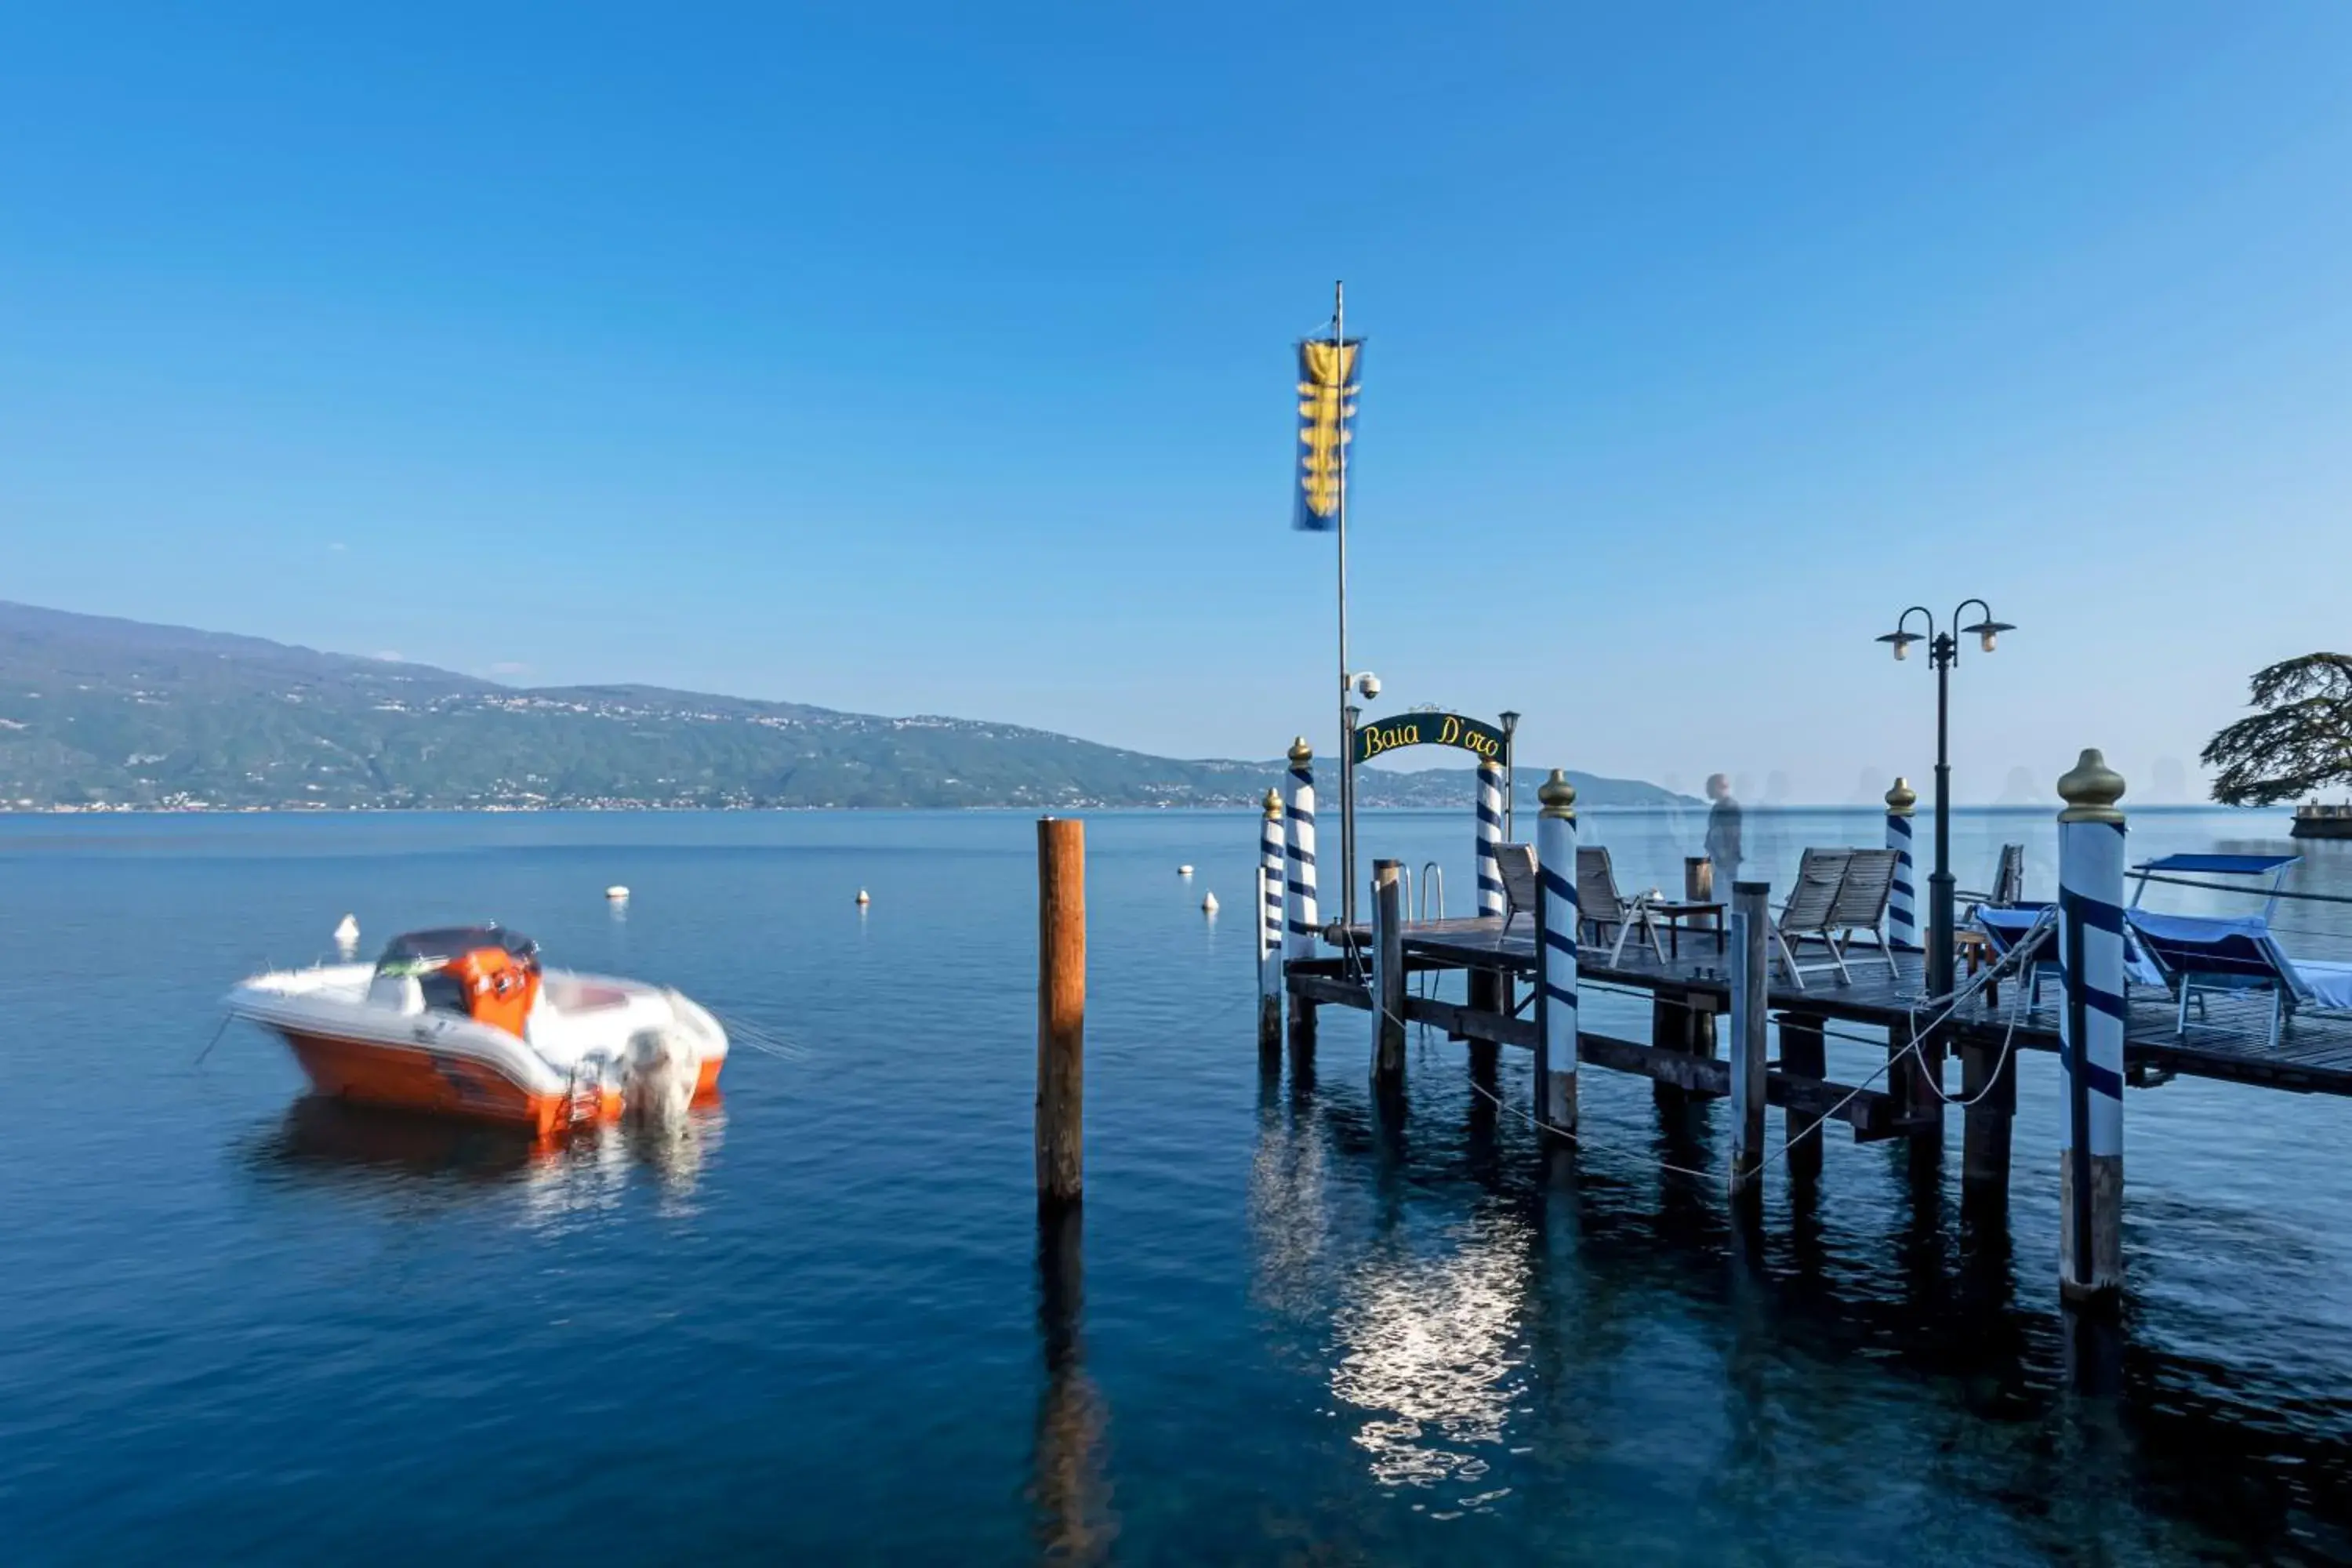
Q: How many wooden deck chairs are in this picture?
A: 5